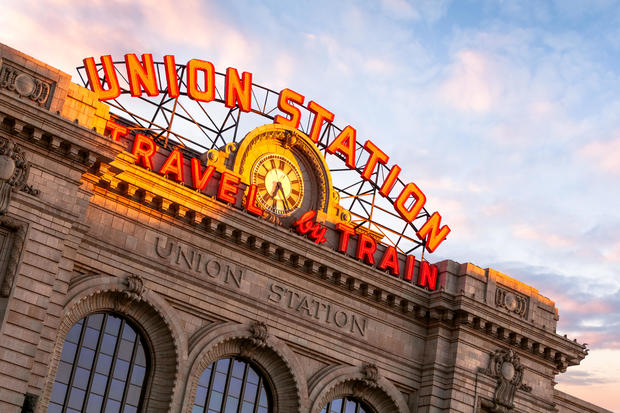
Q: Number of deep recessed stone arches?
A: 3